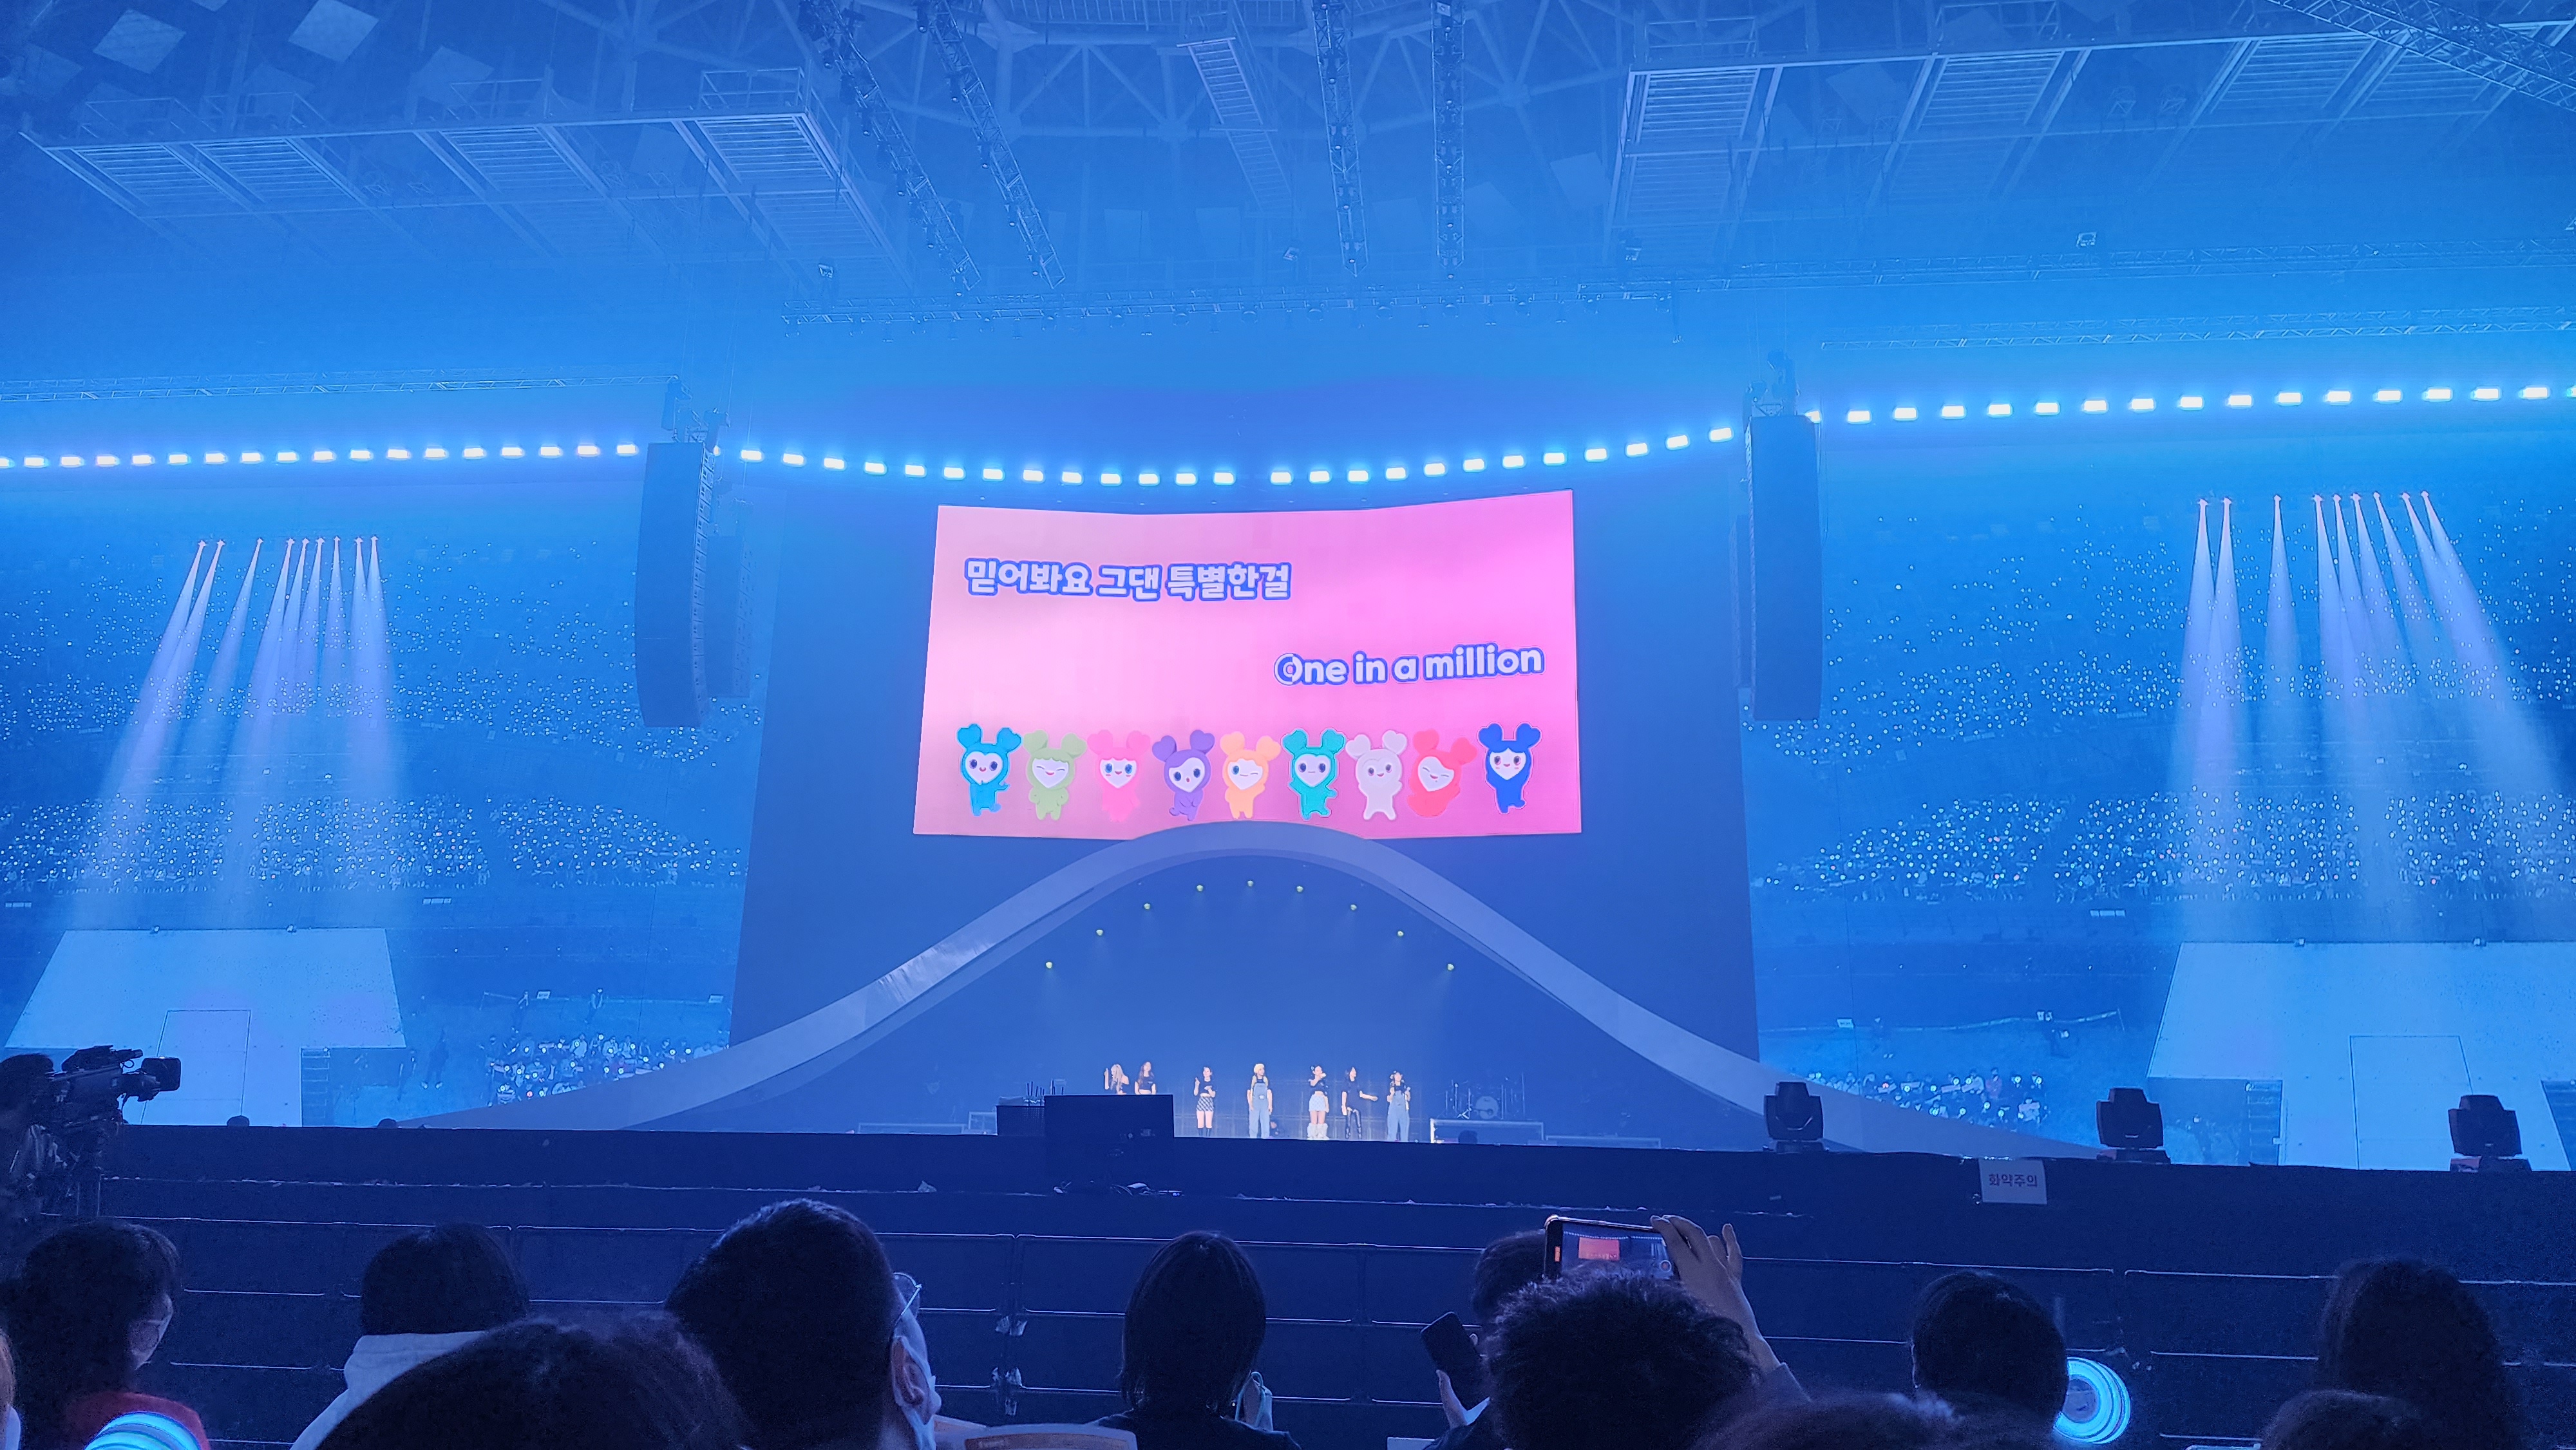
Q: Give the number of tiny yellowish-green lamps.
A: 9